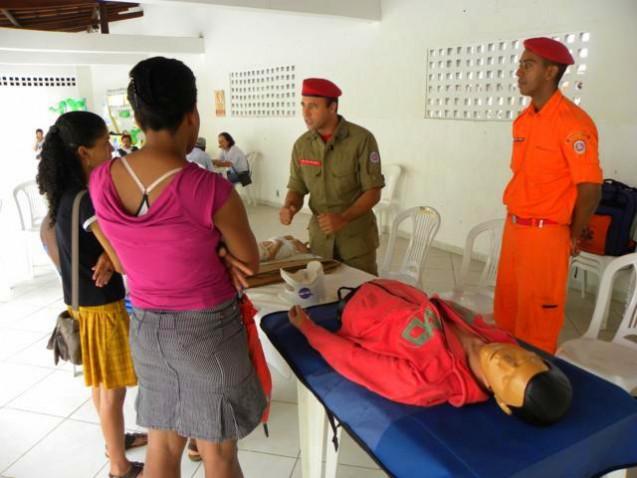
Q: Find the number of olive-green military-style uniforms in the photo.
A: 1